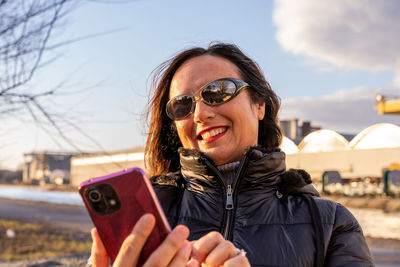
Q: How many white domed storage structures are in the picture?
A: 3